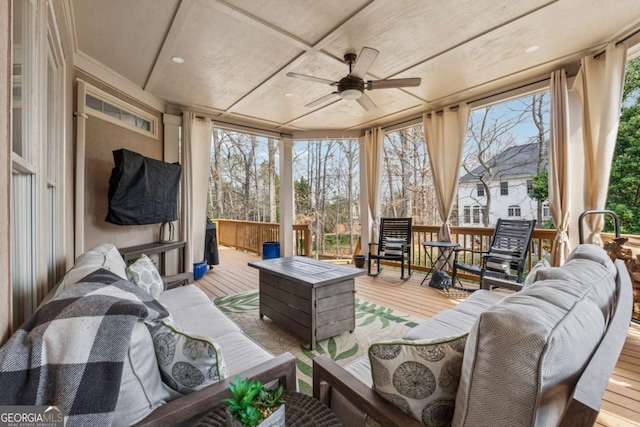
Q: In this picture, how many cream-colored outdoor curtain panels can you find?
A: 5